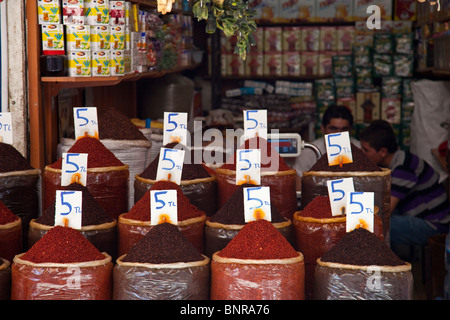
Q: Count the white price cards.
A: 13